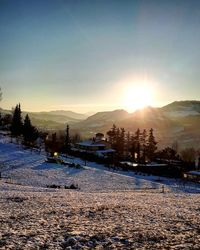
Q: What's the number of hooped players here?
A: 0